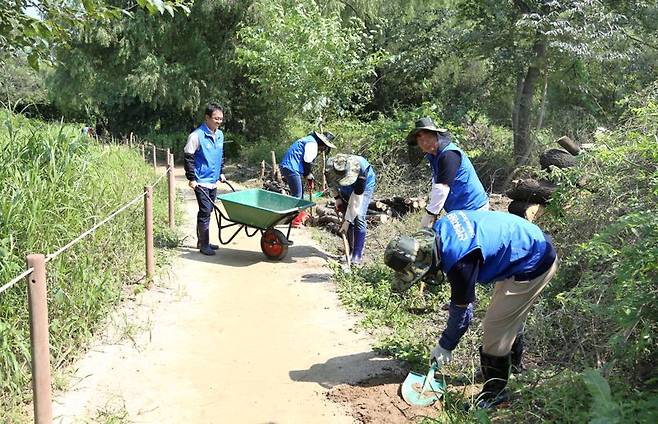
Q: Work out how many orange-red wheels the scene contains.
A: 1